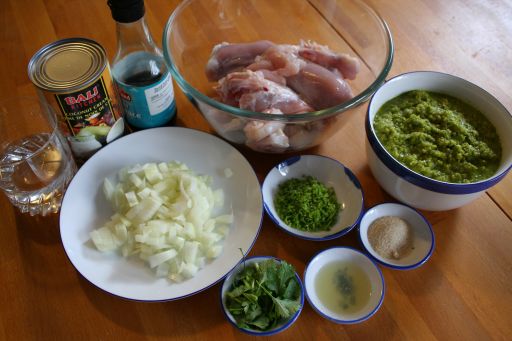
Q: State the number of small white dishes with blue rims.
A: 4